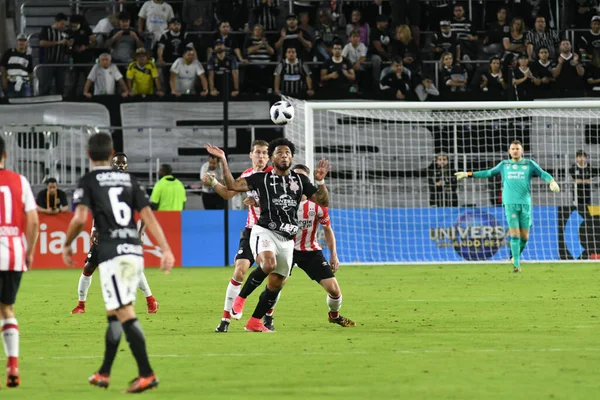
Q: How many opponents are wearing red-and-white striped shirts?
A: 3